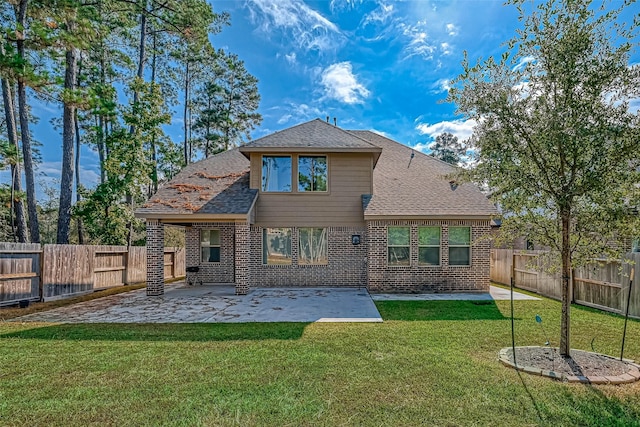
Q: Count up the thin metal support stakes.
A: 2